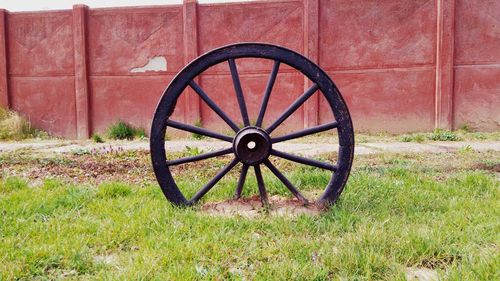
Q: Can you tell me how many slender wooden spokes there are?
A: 12